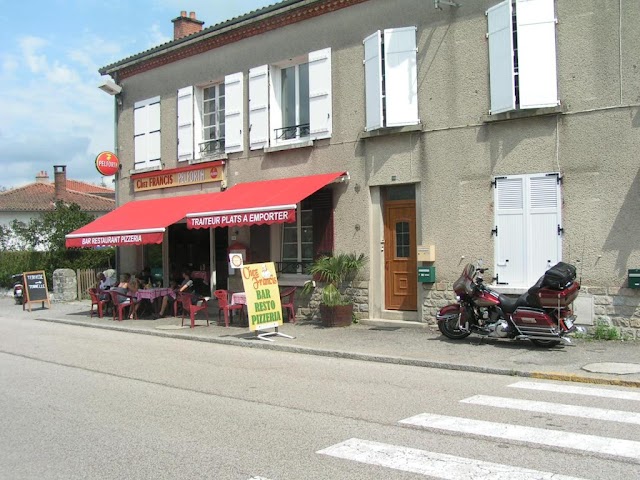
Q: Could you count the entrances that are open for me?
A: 1